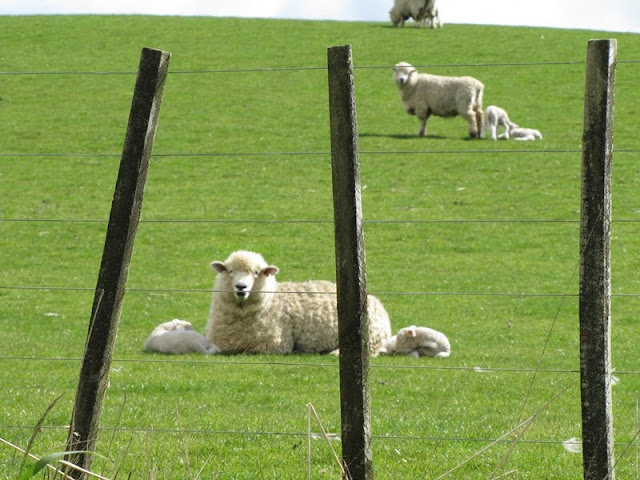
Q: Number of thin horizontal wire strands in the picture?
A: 6